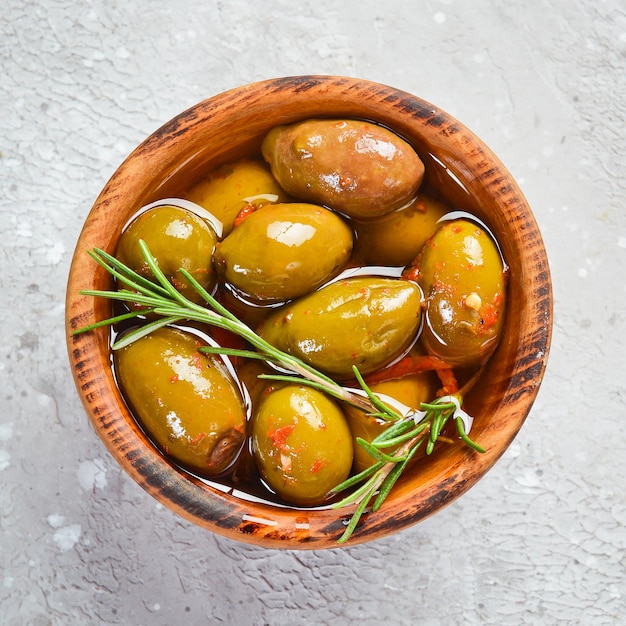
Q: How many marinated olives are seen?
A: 10